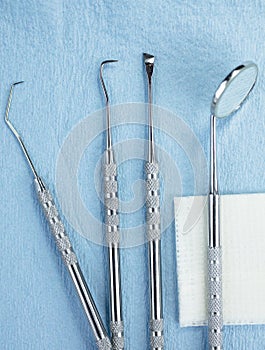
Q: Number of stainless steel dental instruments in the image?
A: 4